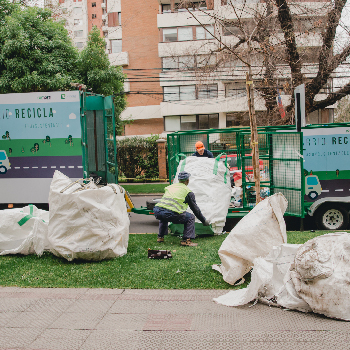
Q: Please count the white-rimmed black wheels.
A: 1